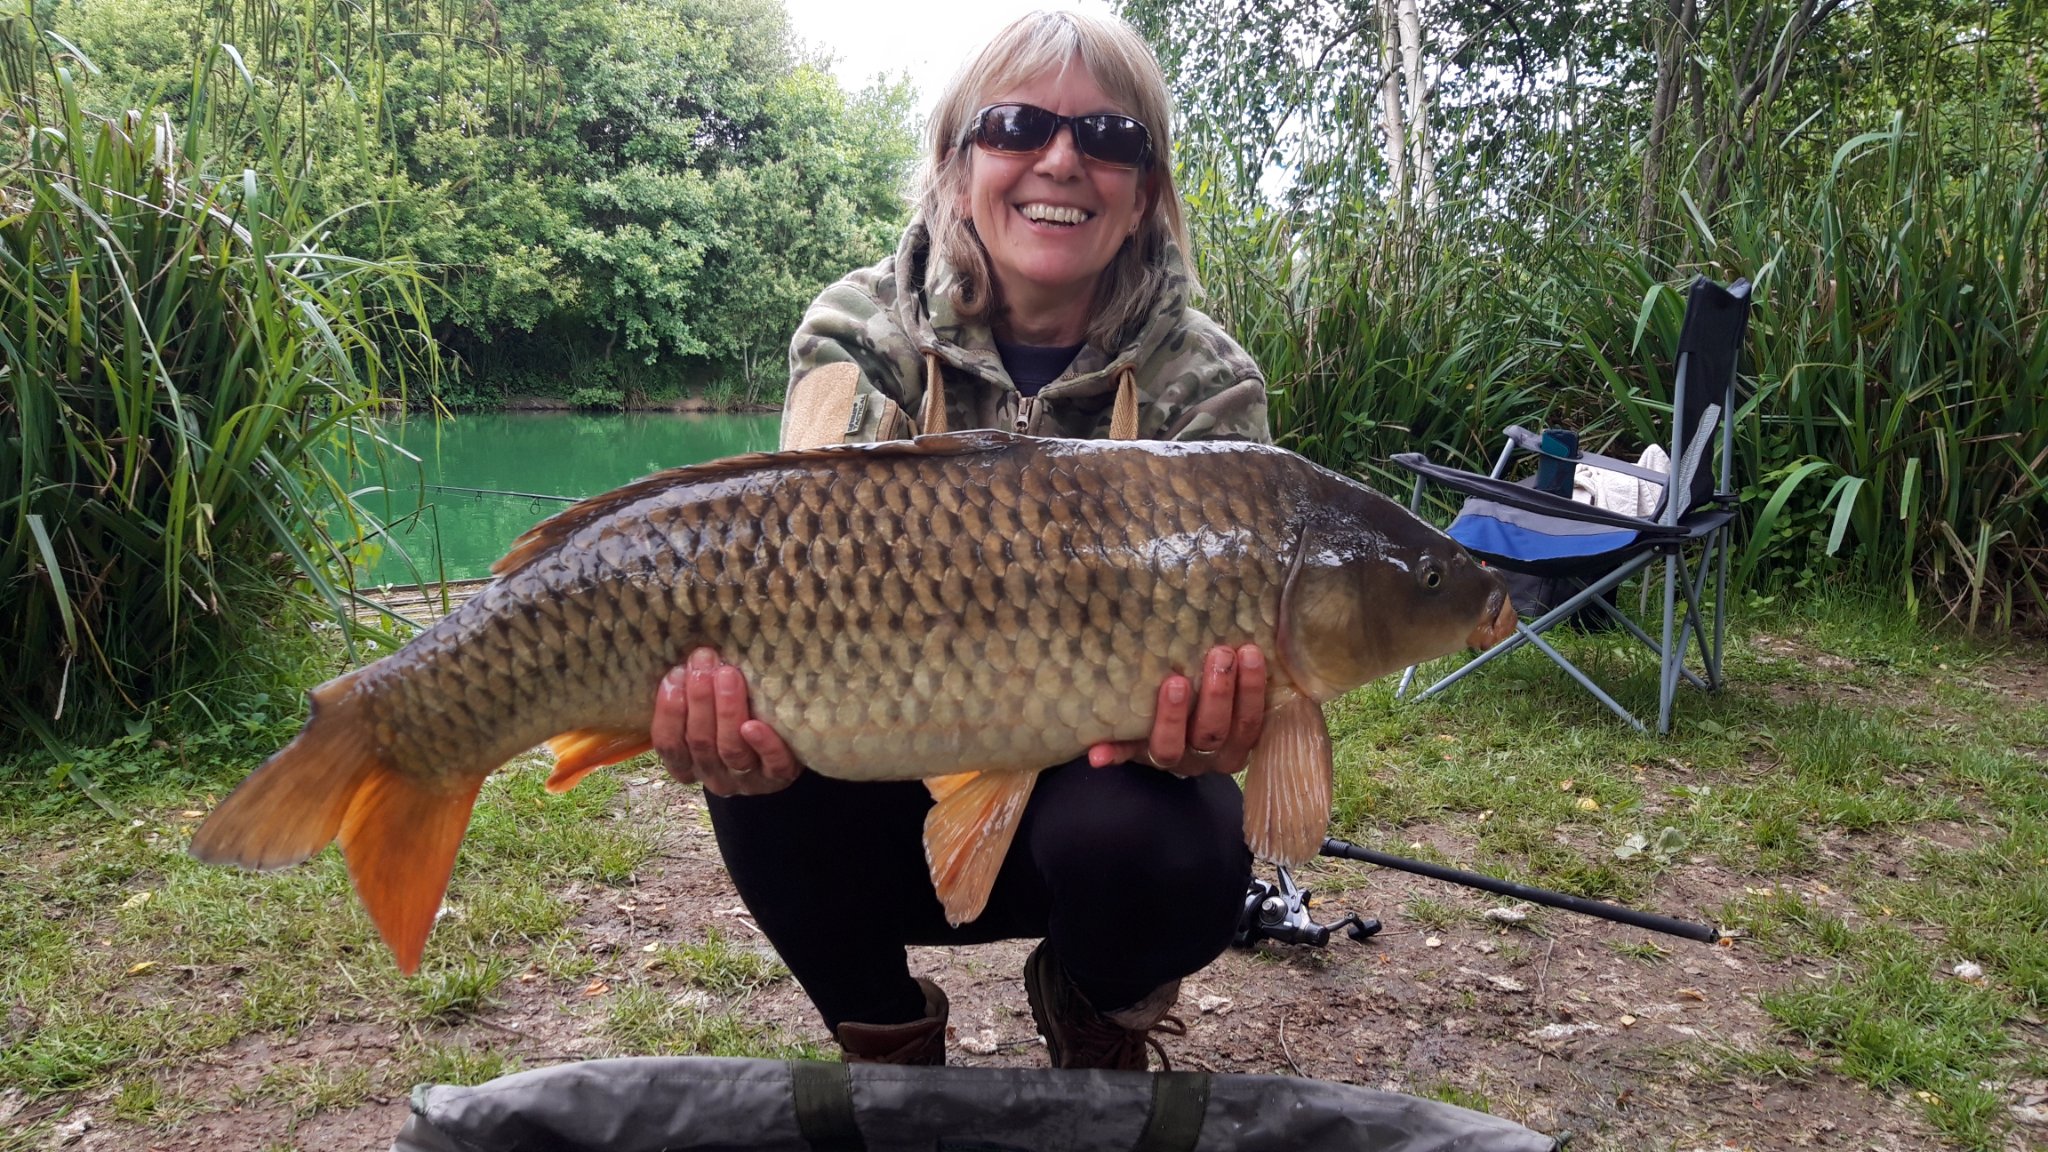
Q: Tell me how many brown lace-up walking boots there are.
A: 2